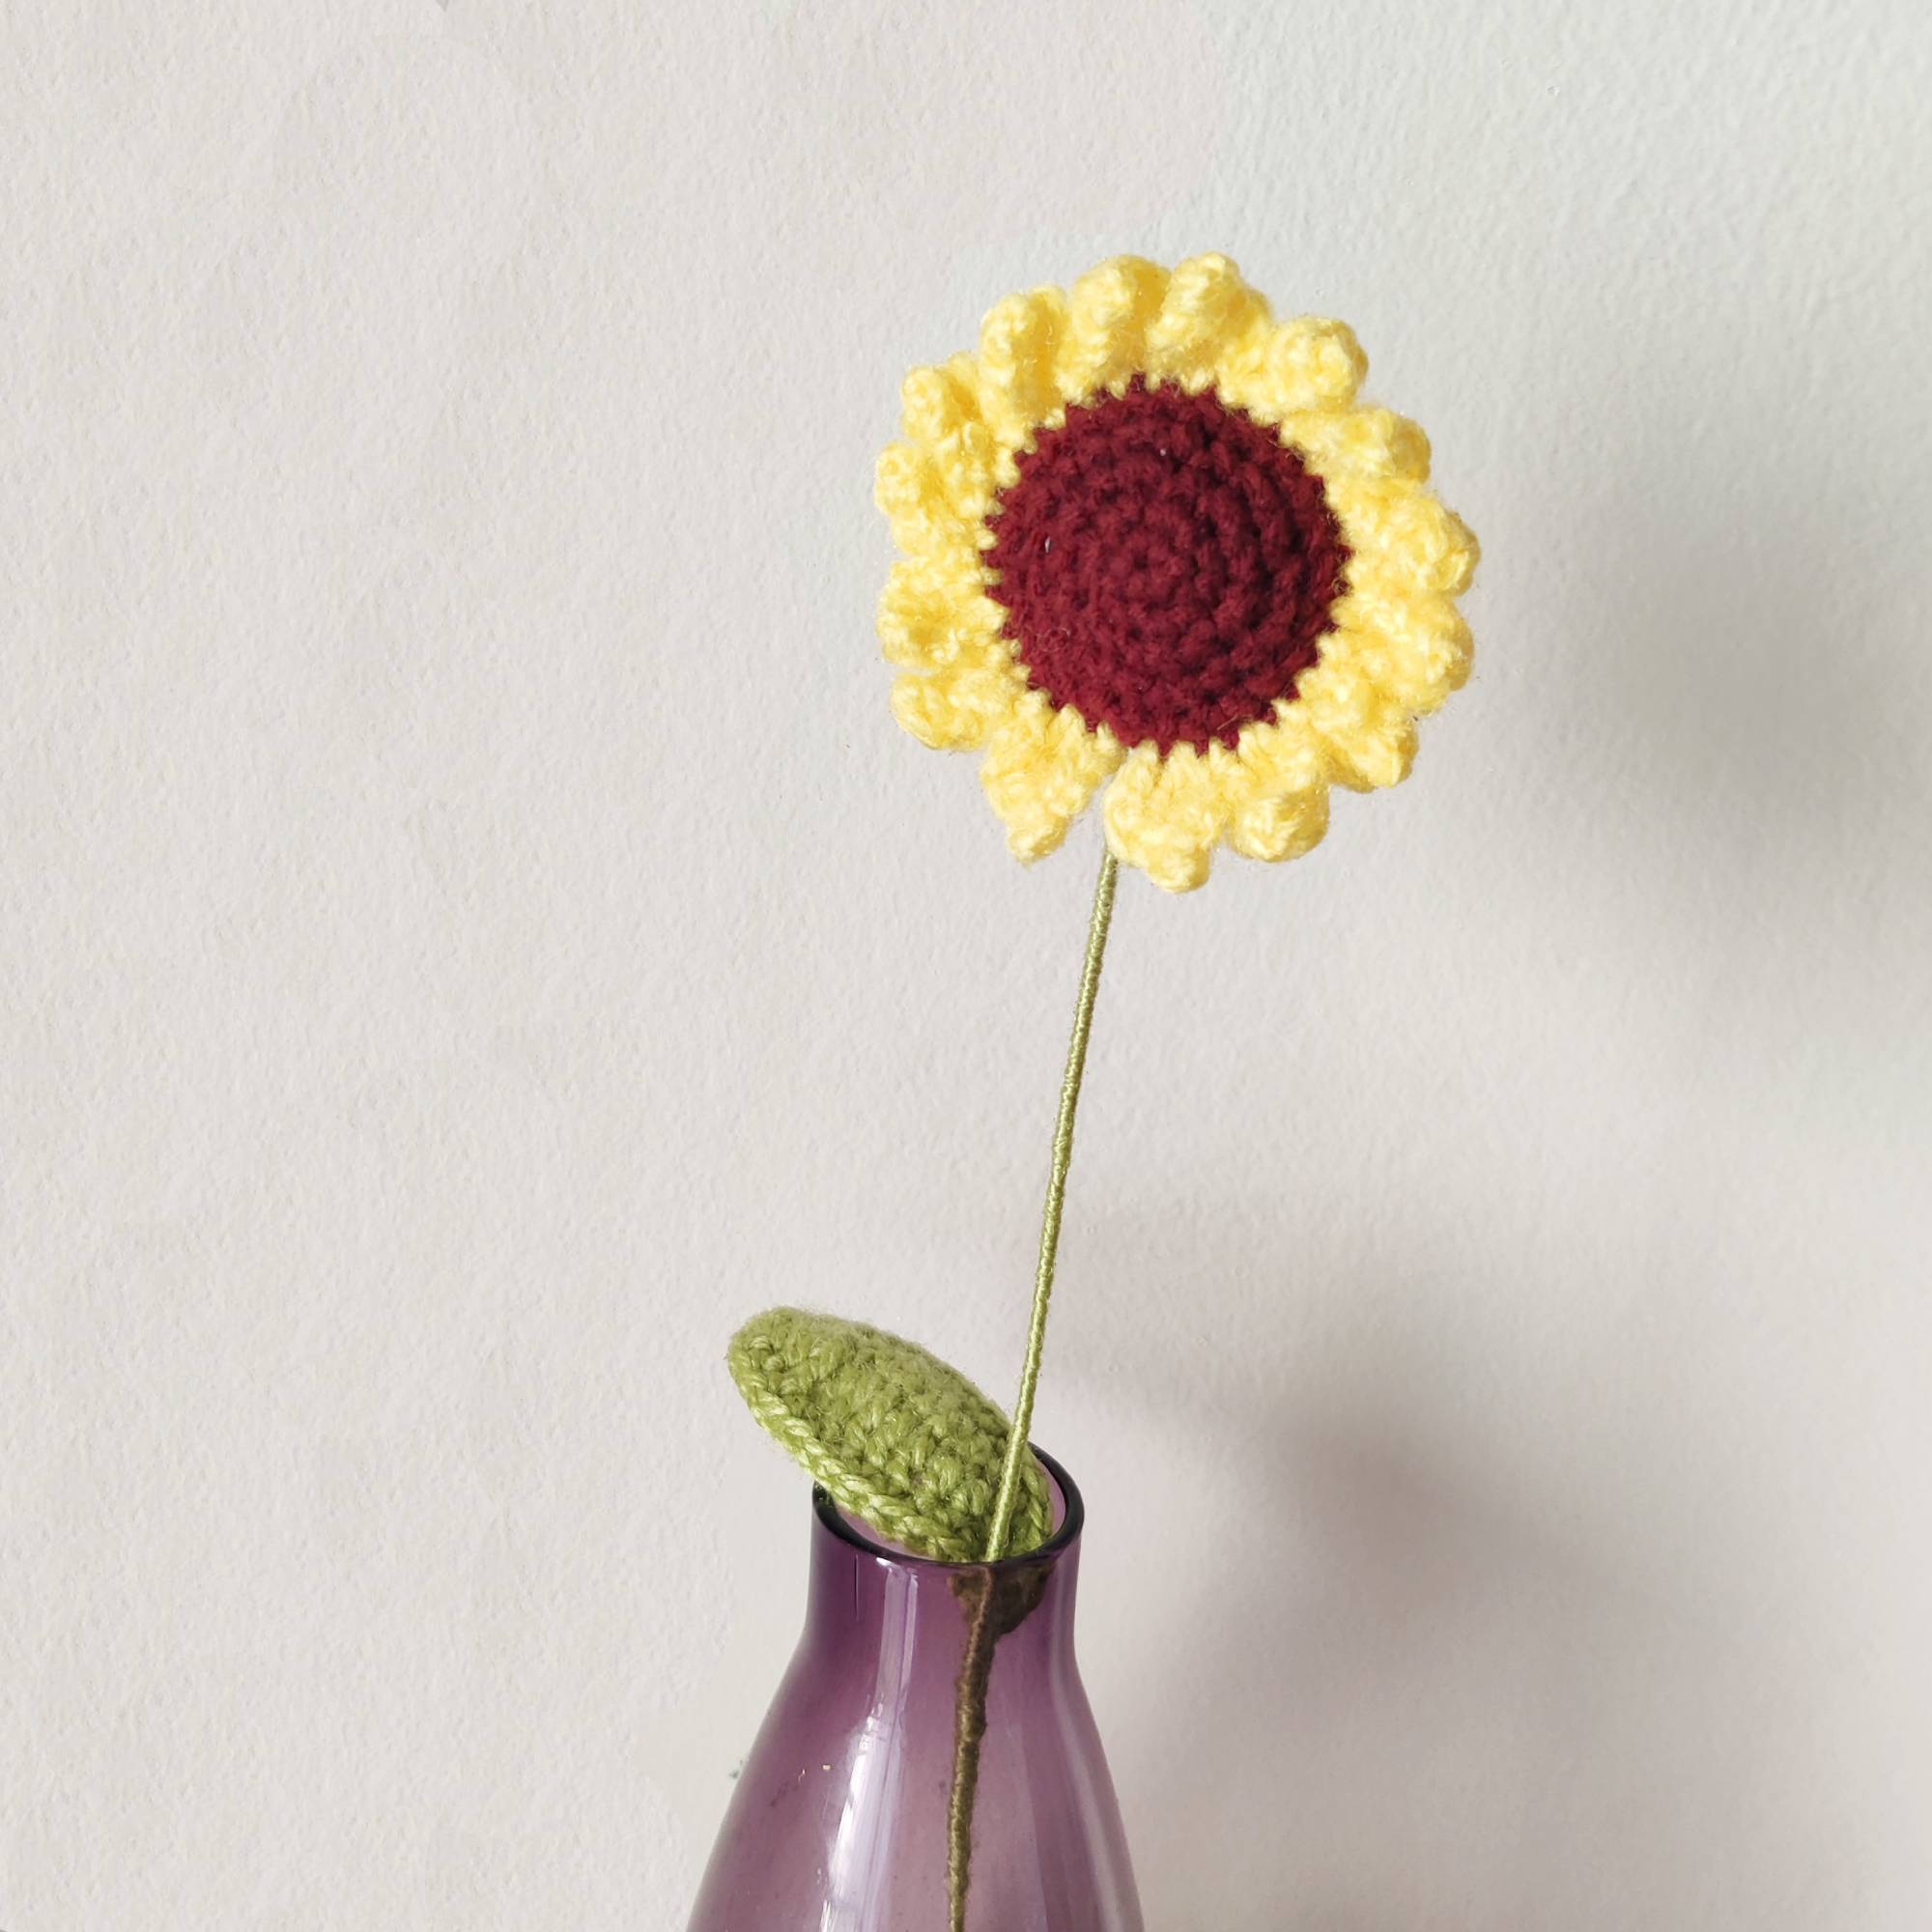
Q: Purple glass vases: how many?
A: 1